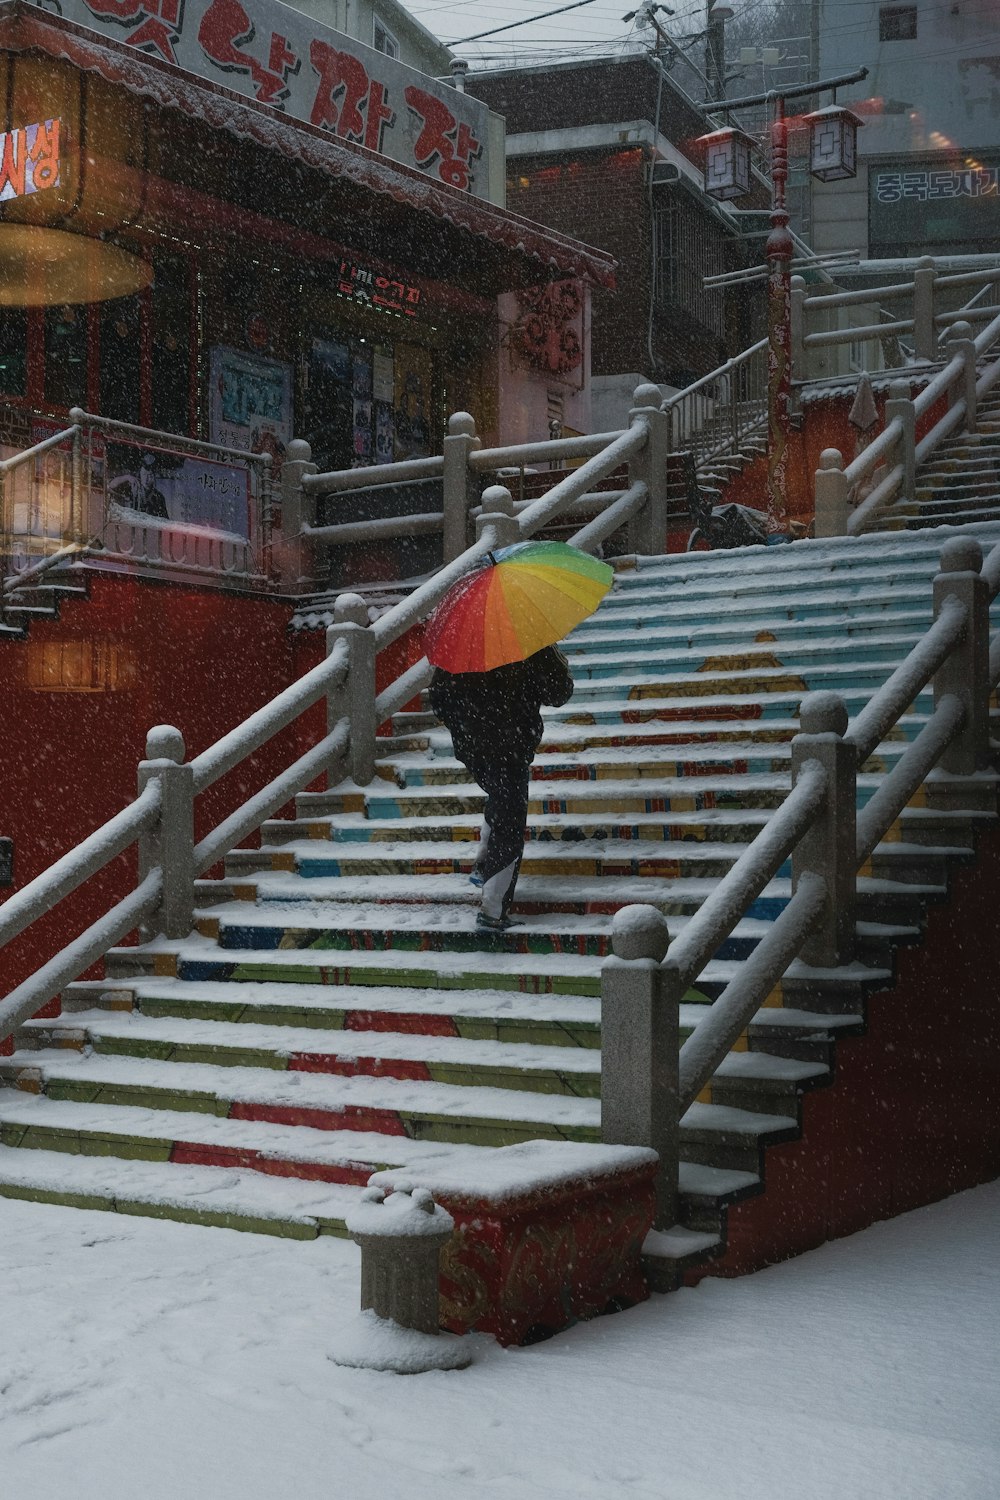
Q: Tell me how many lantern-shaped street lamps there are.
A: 2